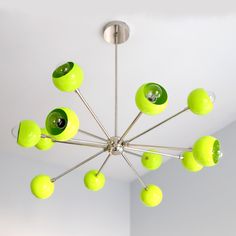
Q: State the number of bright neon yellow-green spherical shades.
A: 12